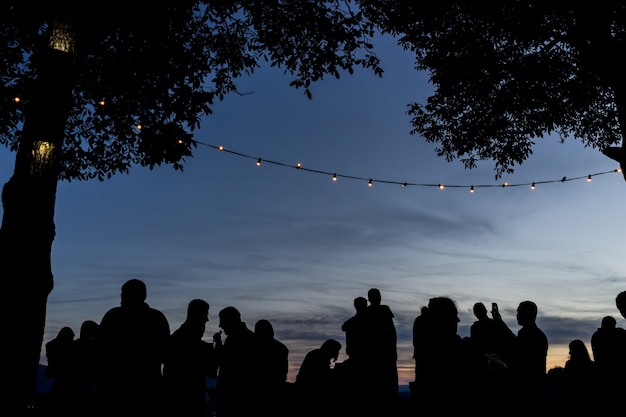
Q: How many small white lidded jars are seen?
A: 0